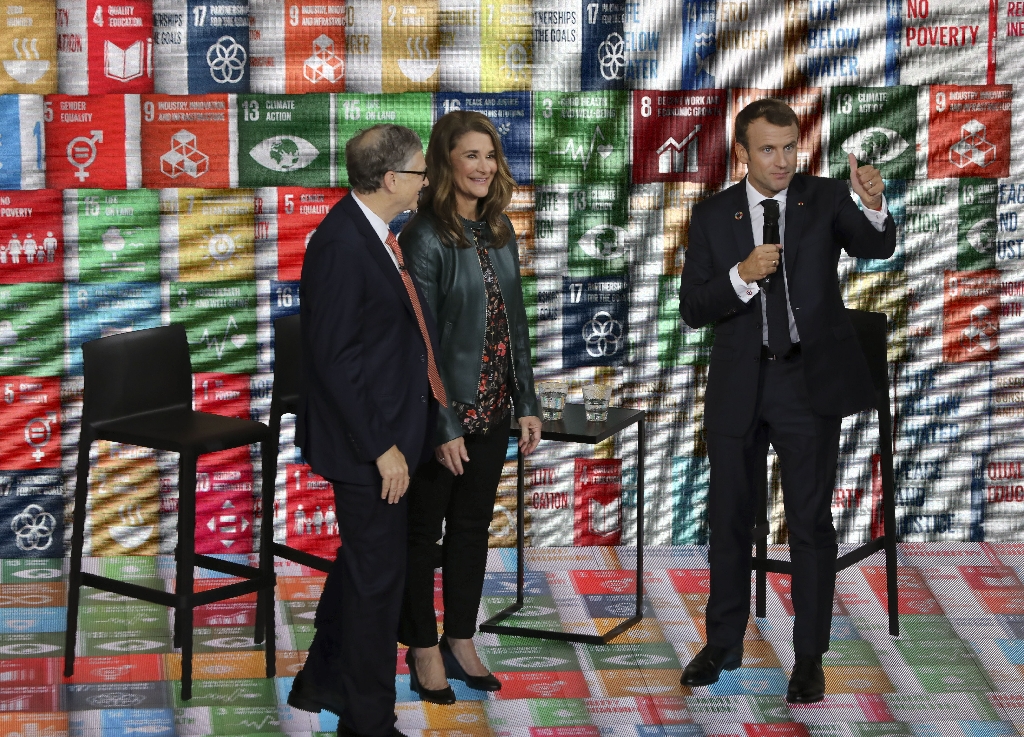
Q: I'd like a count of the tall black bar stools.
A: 3